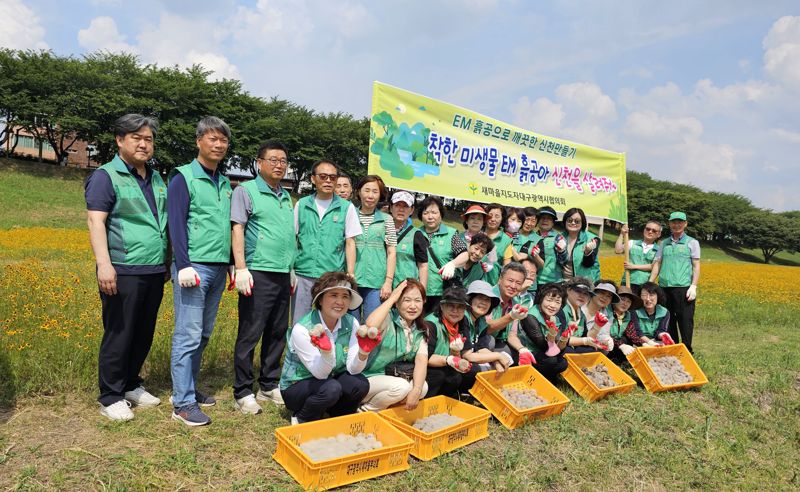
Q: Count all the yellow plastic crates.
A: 5